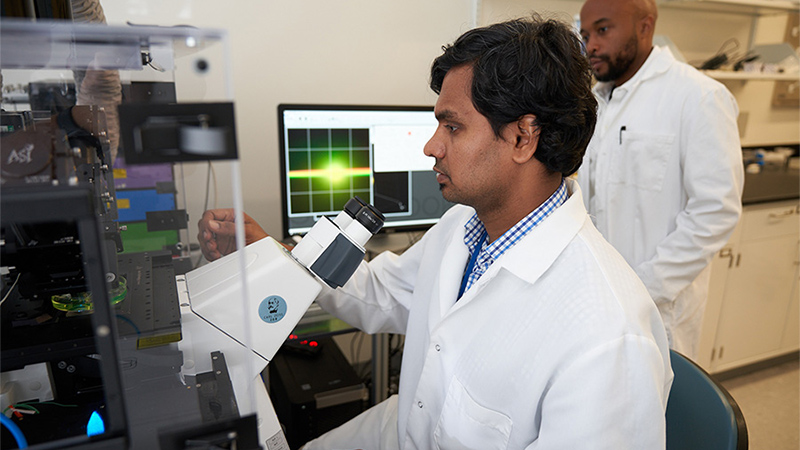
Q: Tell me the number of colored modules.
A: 3